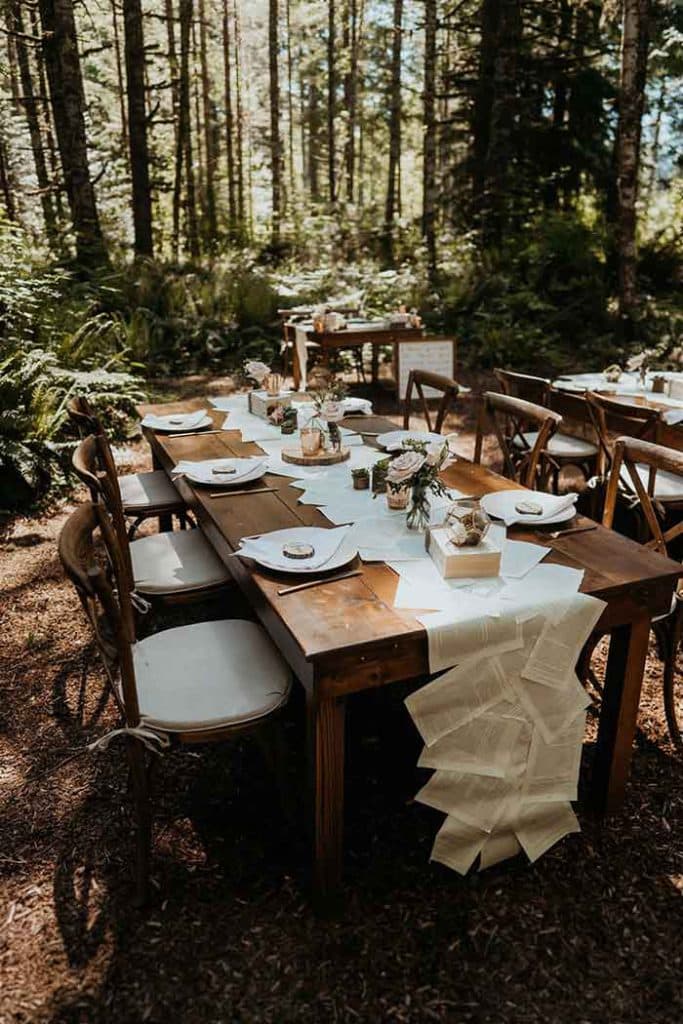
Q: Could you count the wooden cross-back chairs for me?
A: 8